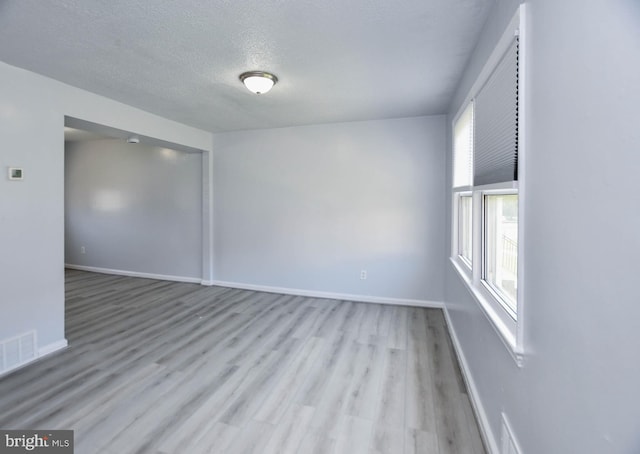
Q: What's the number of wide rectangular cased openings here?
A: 1